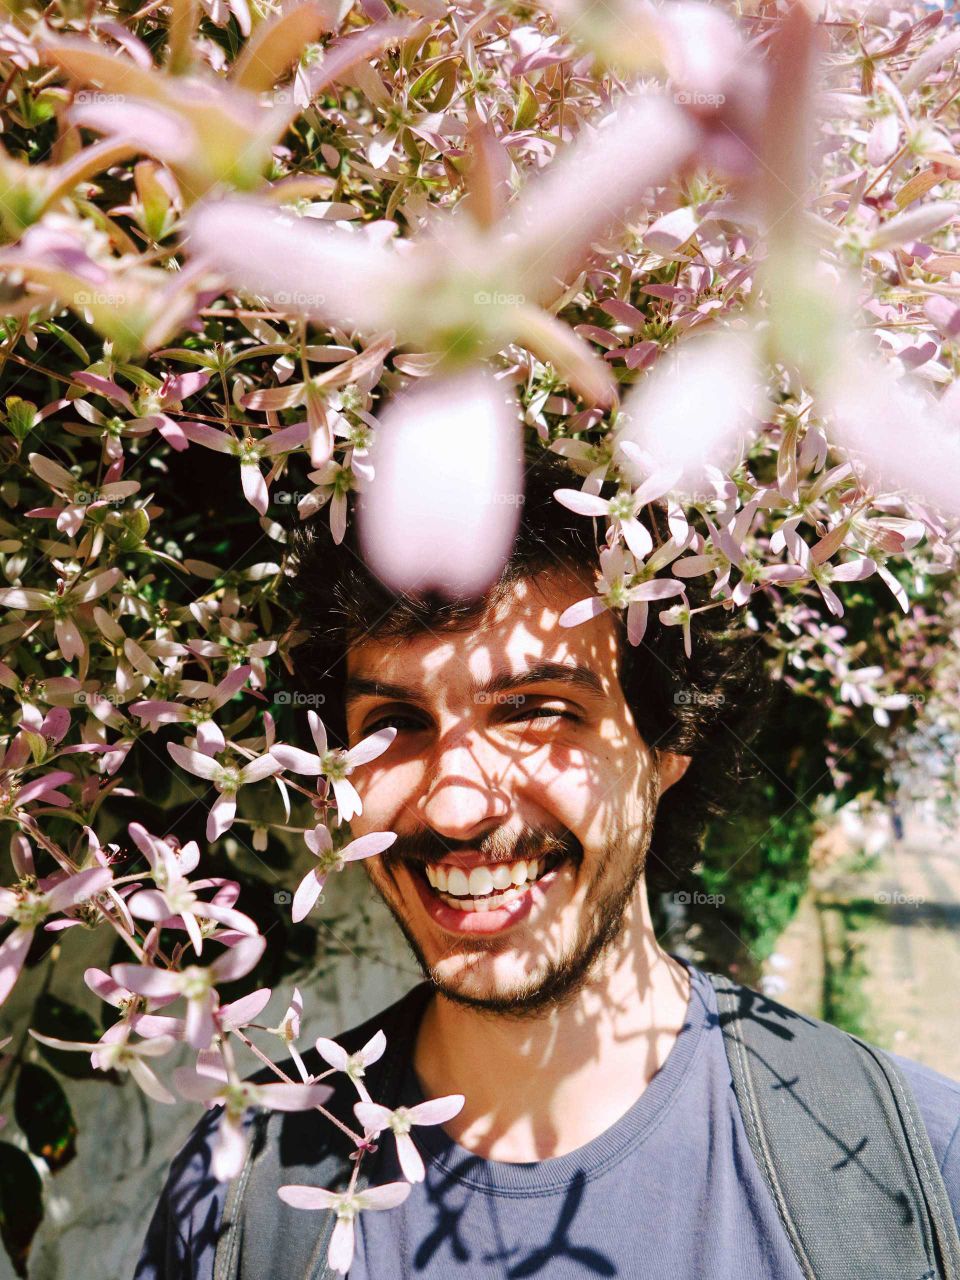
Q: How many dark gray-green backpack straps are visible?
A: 2